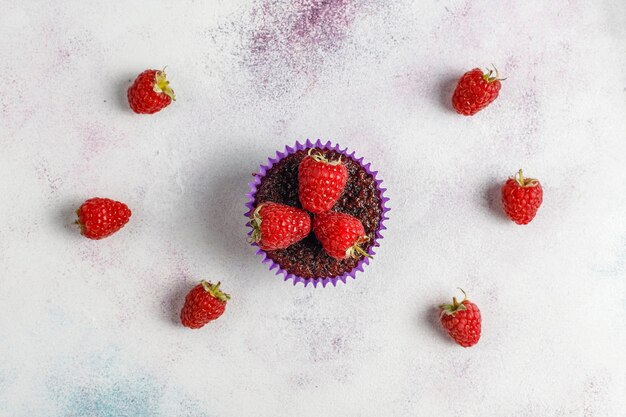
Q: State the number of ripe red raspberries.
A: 9